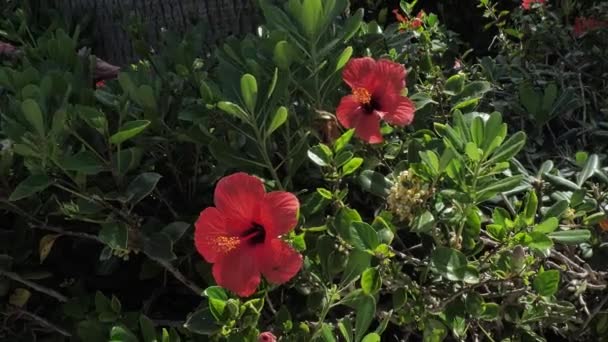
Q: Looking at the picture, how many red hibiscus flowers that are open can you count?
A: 2